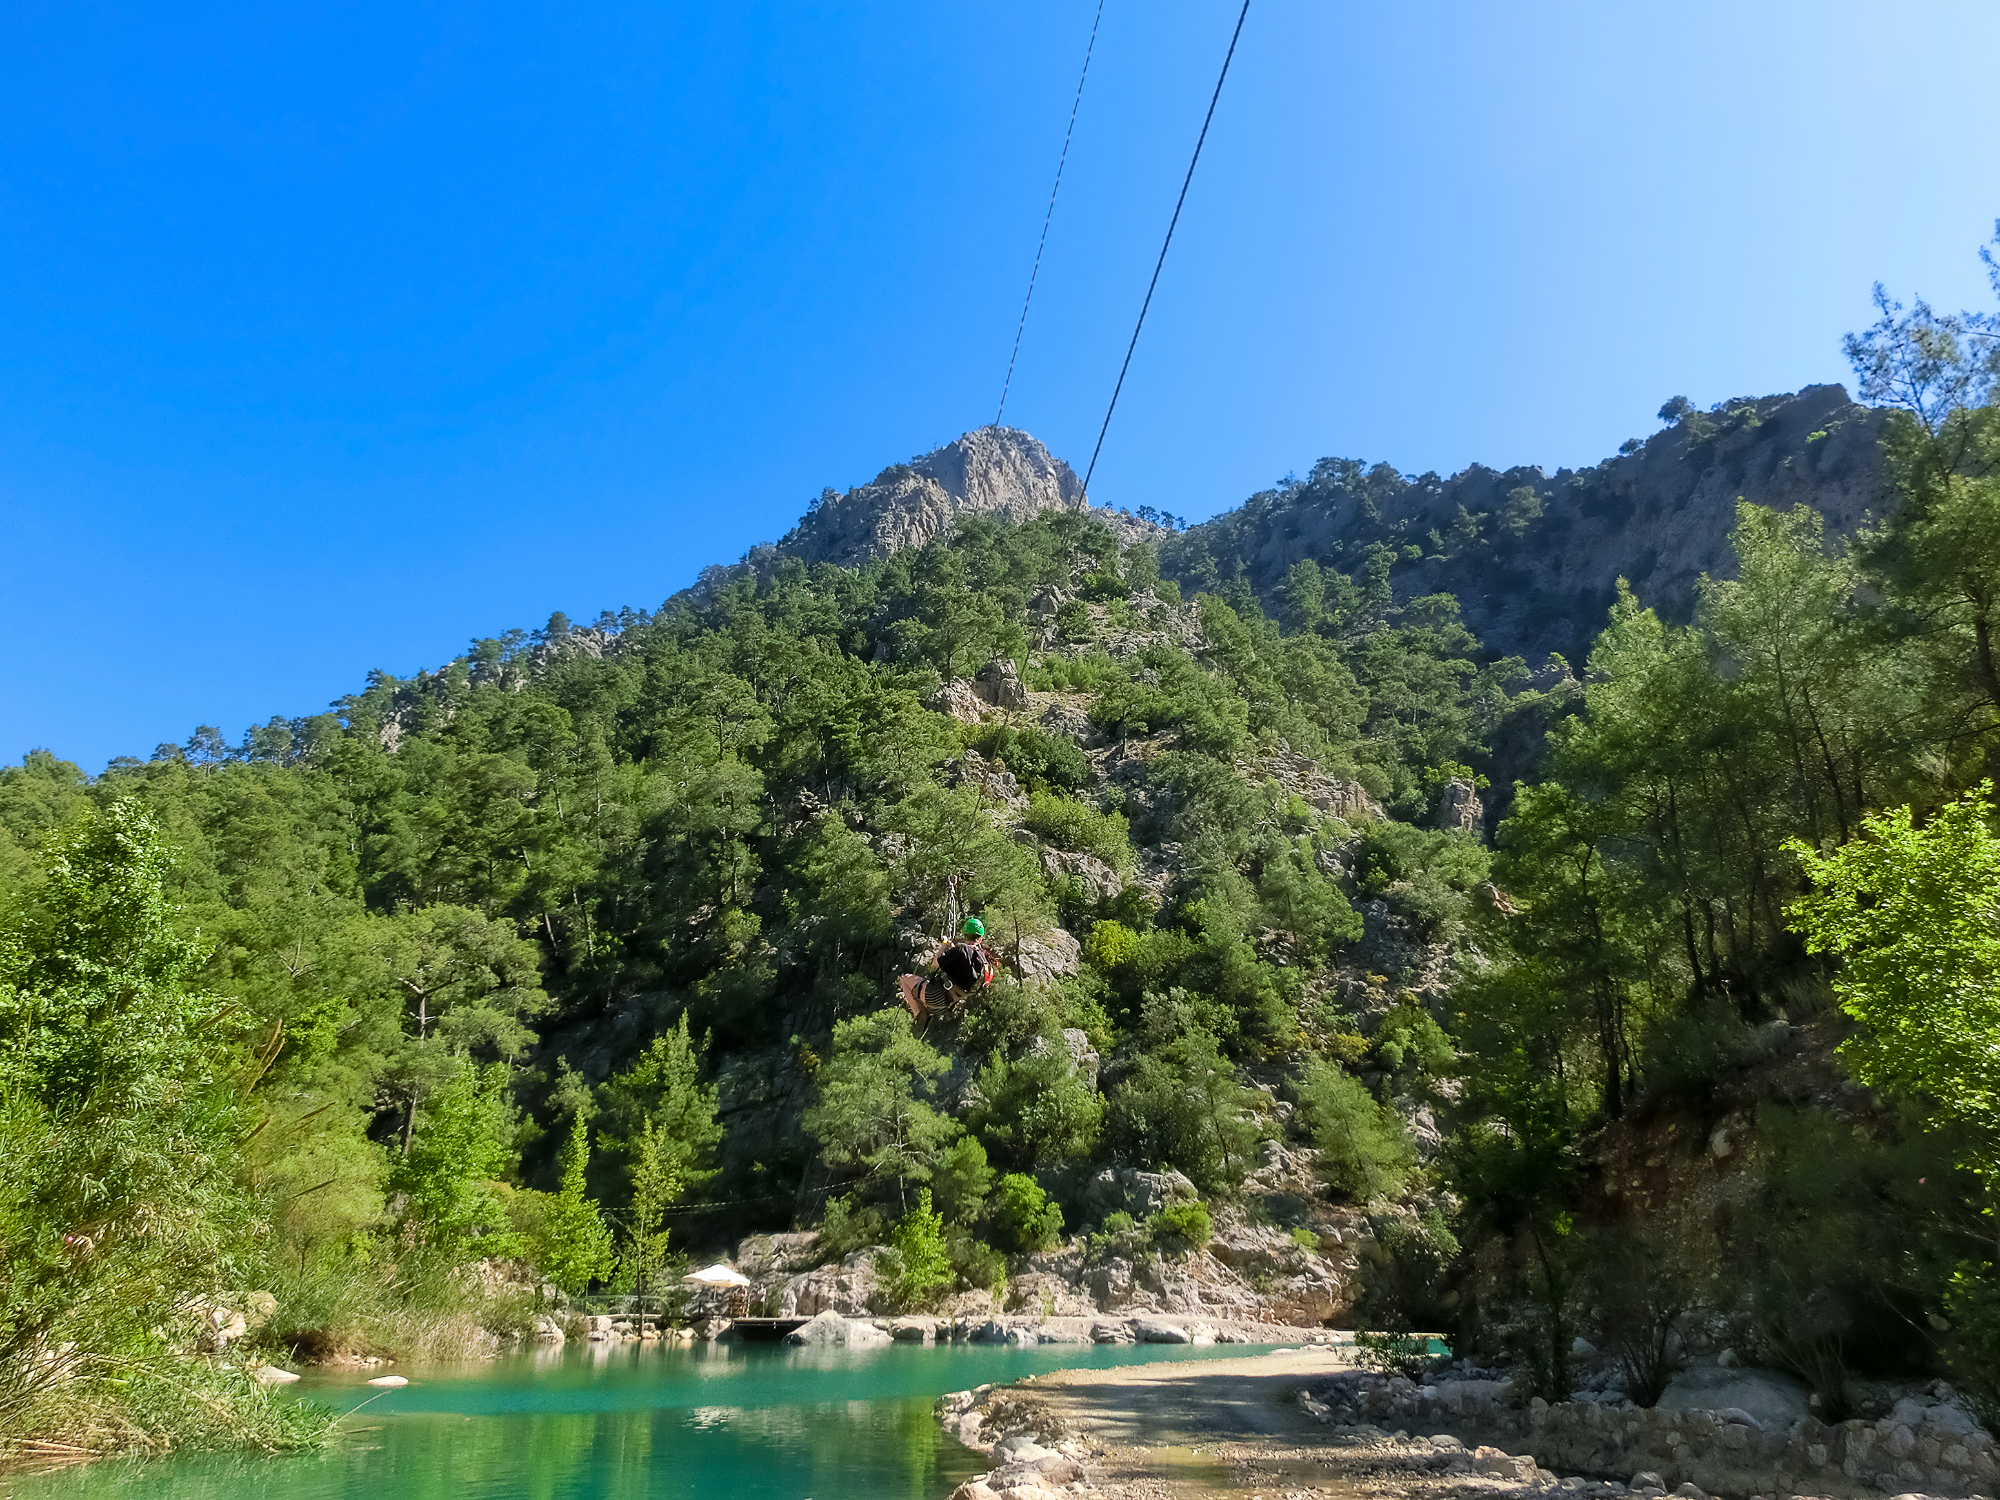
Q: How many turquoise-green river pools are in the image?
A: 1